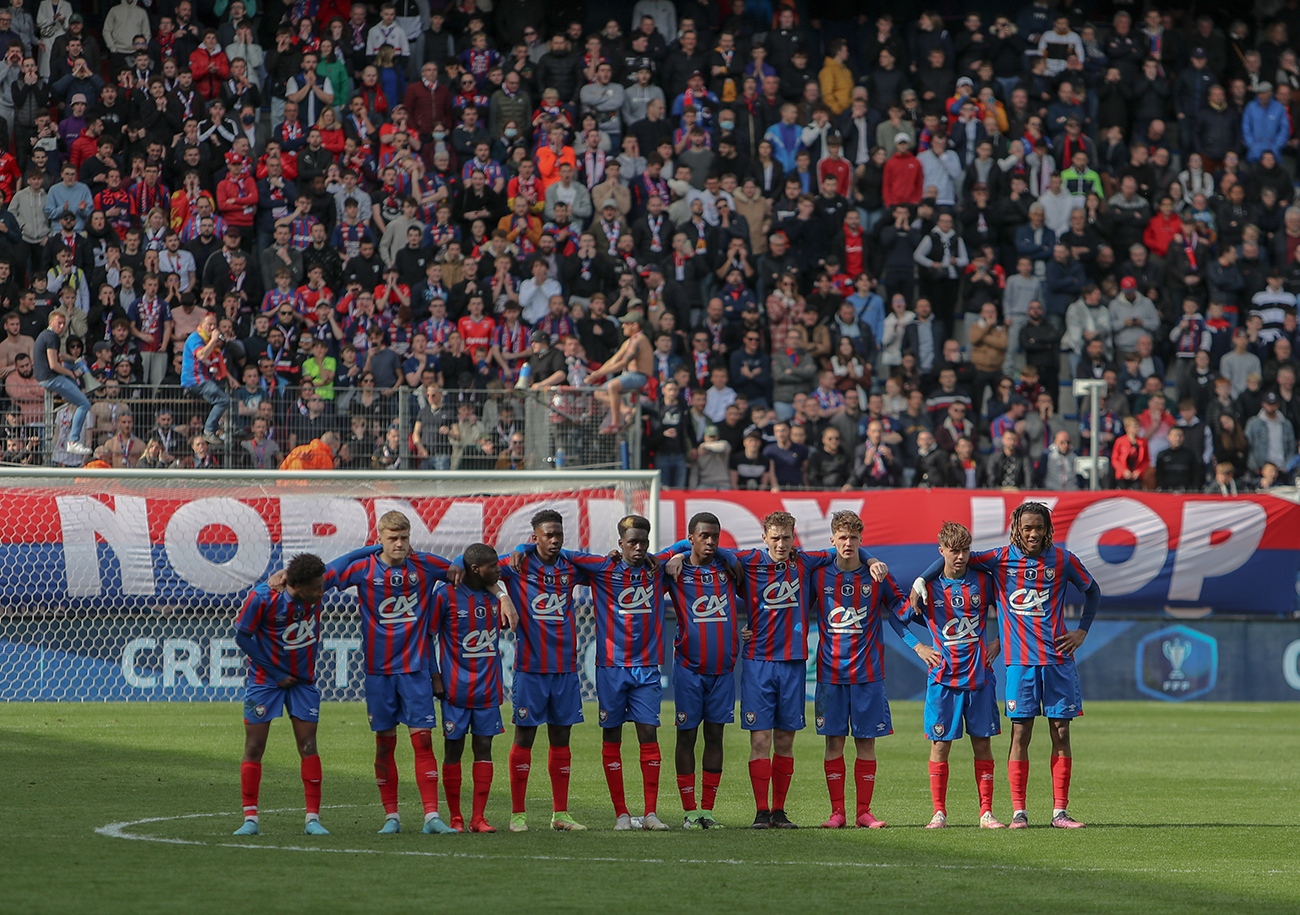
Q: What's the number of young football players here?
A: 10